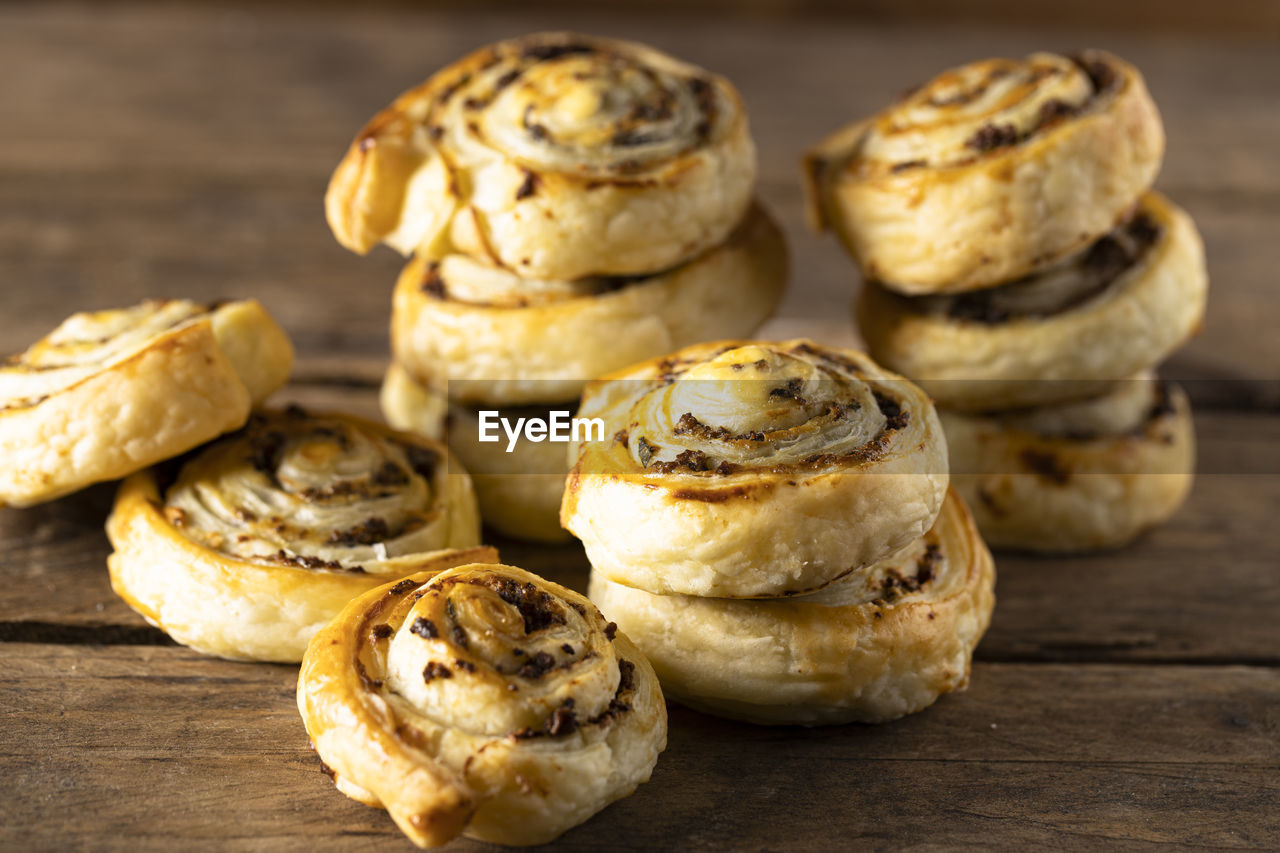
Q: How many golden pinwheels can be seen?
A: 11